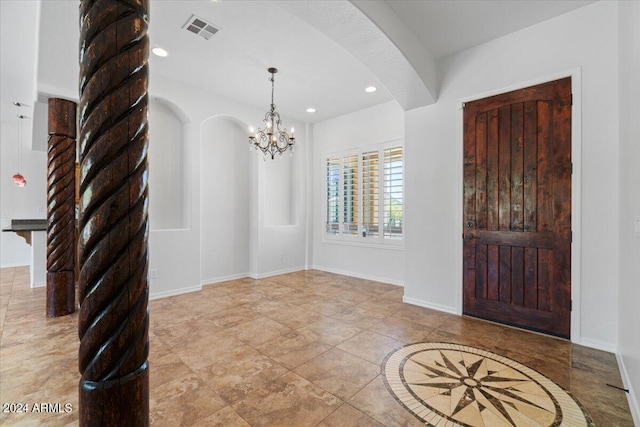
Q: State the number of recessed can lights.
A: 3